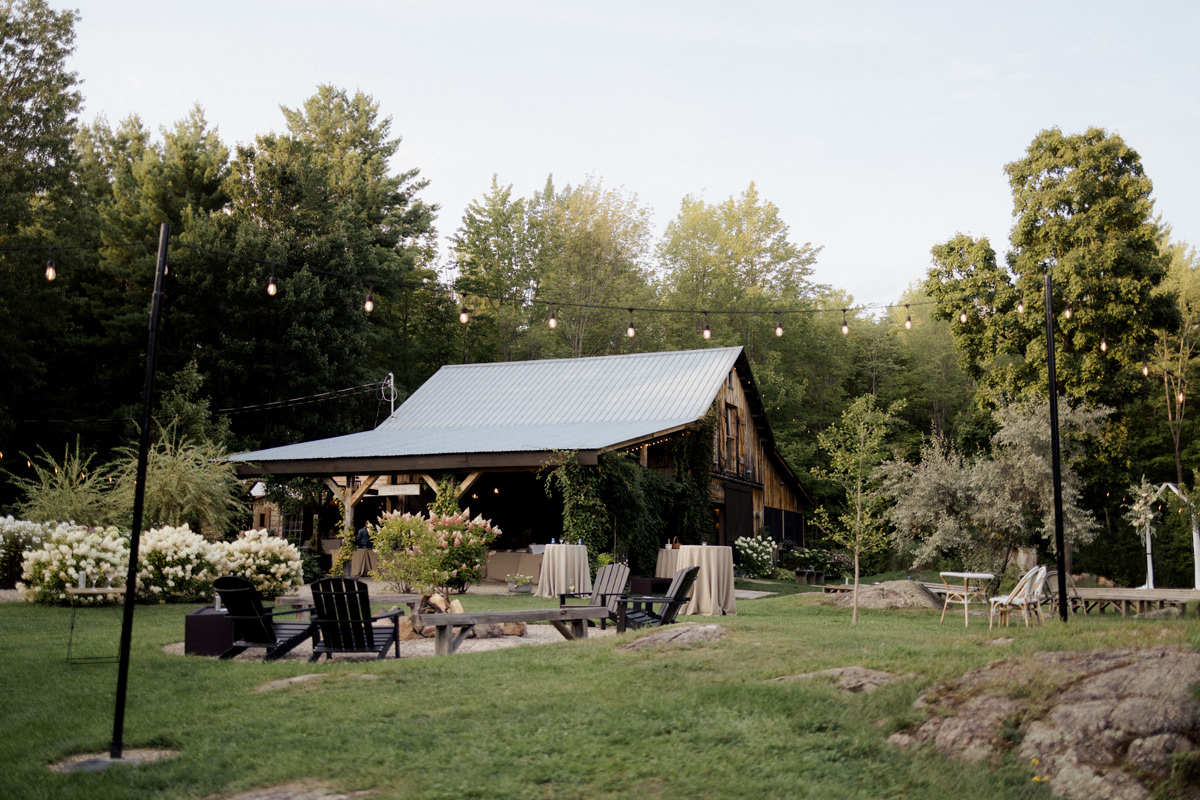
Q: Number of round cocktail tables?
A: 3